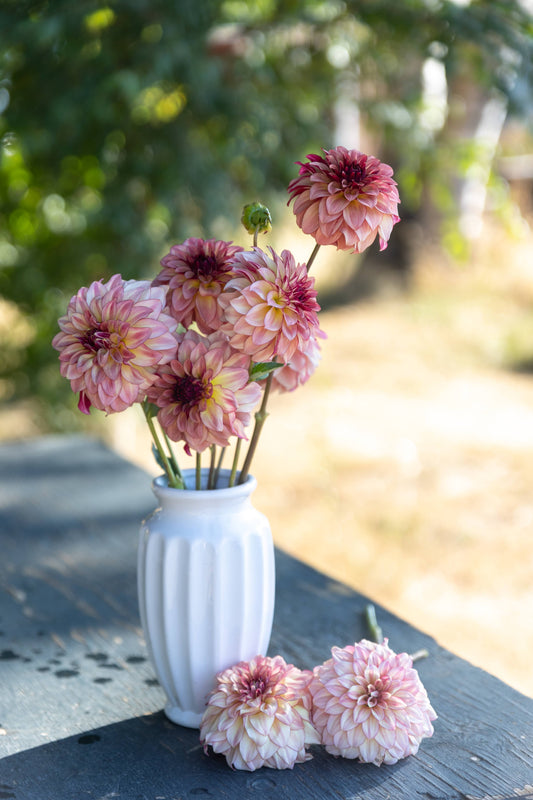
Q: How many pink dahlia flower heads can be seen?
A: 8